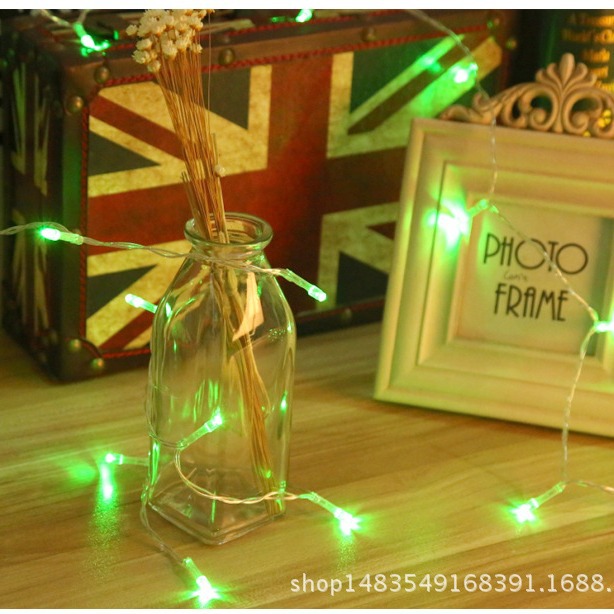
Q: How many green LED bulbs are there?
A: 13